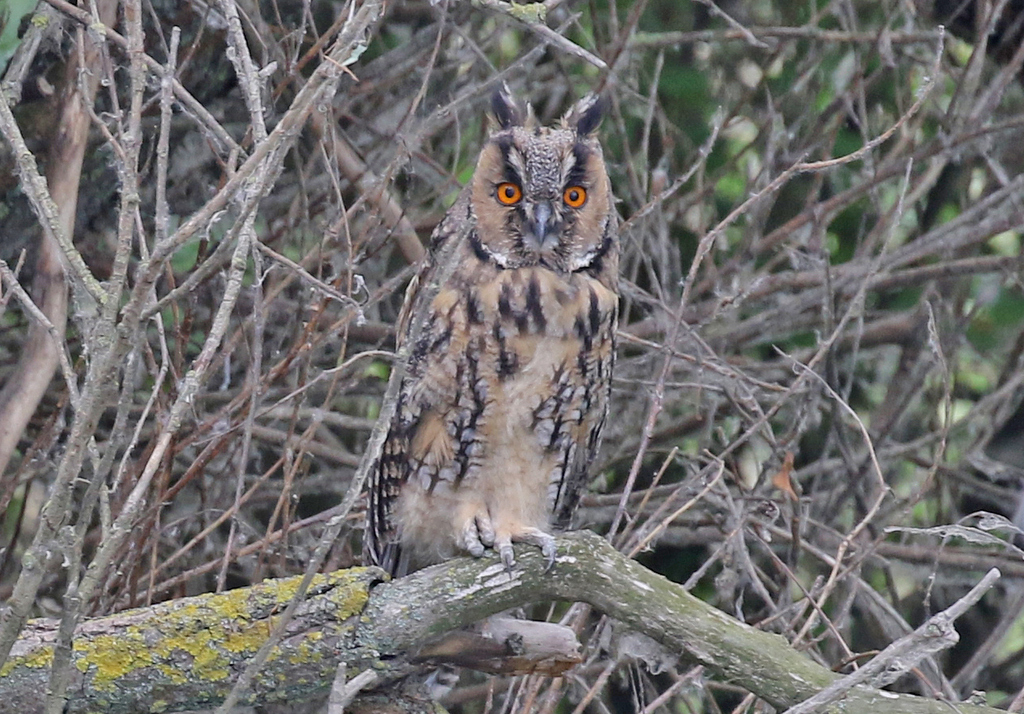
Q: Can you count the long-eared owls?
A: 1